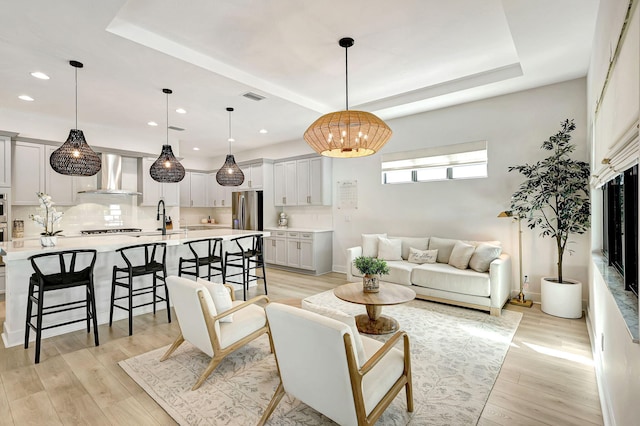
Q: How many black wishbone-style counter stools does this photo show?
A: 4